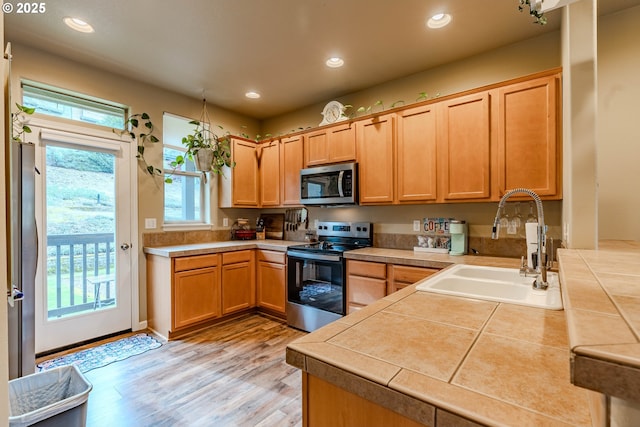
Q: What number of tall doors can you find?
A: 1